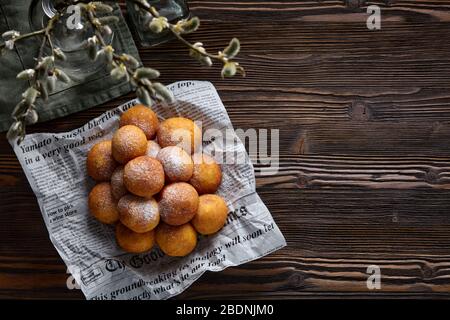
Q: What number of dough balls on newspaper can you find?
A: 15